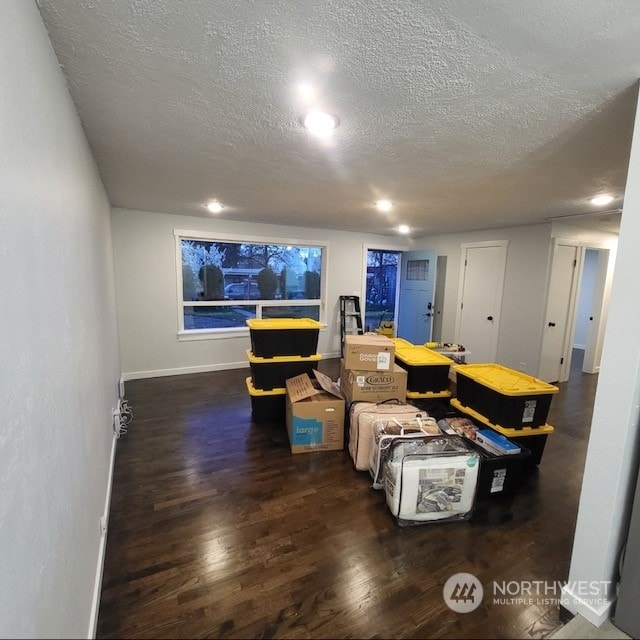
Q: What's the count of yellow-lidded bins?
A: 8